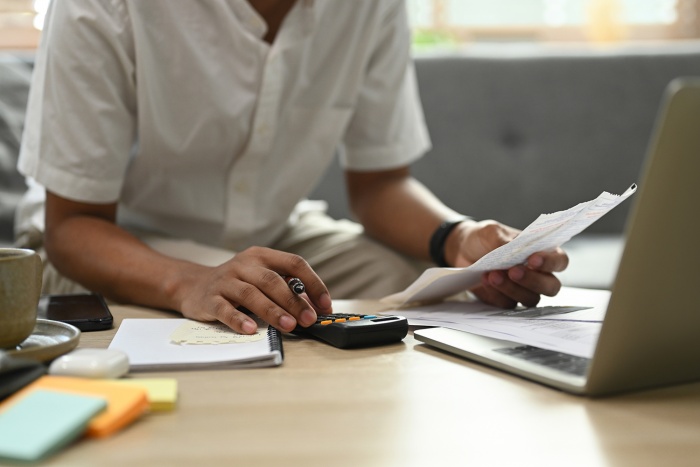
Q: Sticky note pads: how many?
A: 3